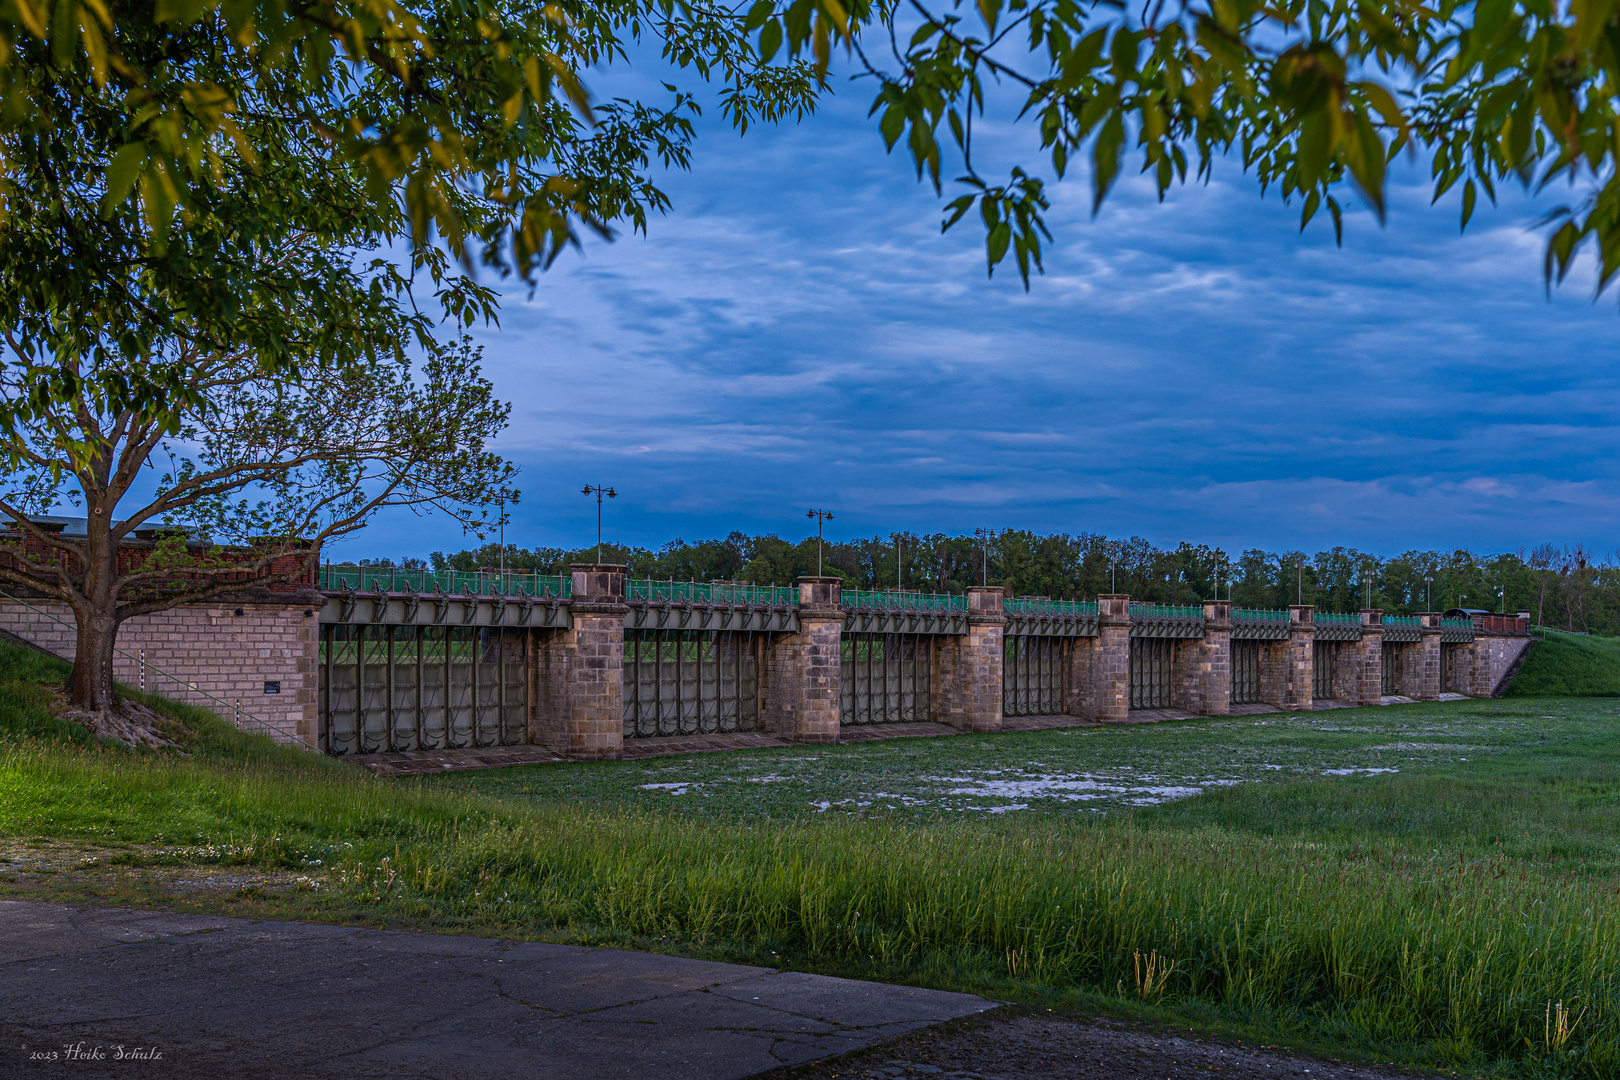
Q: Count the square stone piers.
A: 8